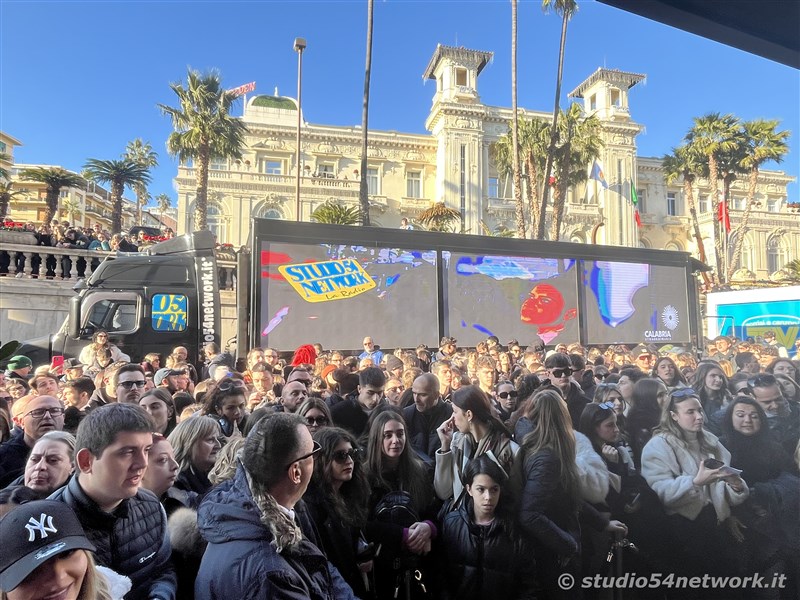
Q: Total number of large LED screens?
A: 3